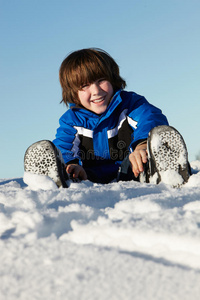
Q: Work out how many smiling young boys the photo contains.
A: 1